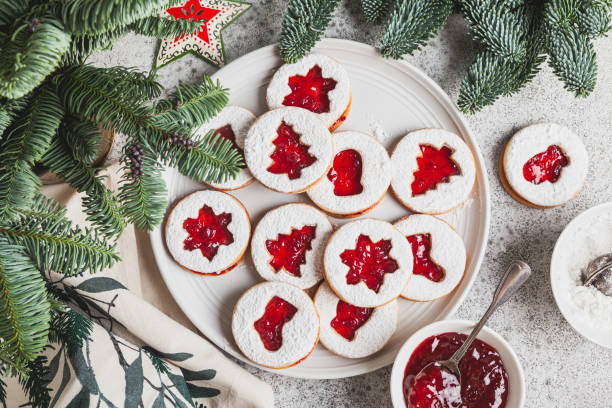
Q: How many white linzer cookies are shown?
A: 12